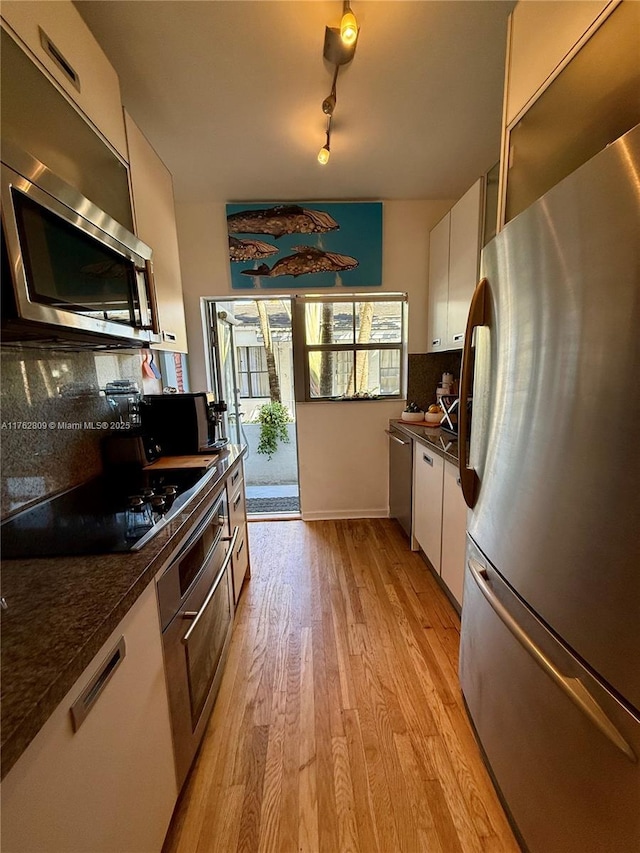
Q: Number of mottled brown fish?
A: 3